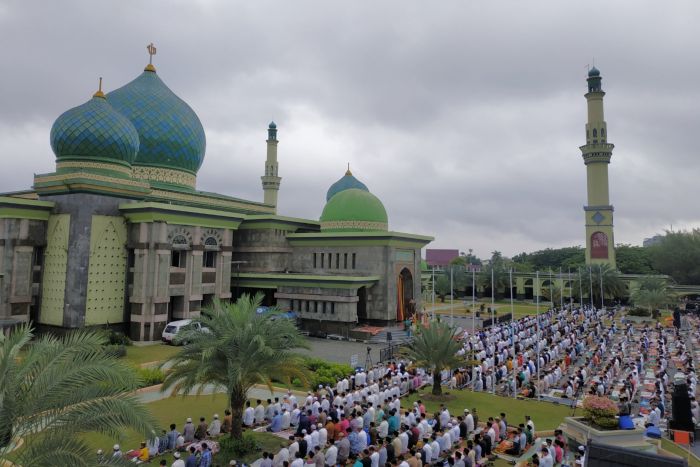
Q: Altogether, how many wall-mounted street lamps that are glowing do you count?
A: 0